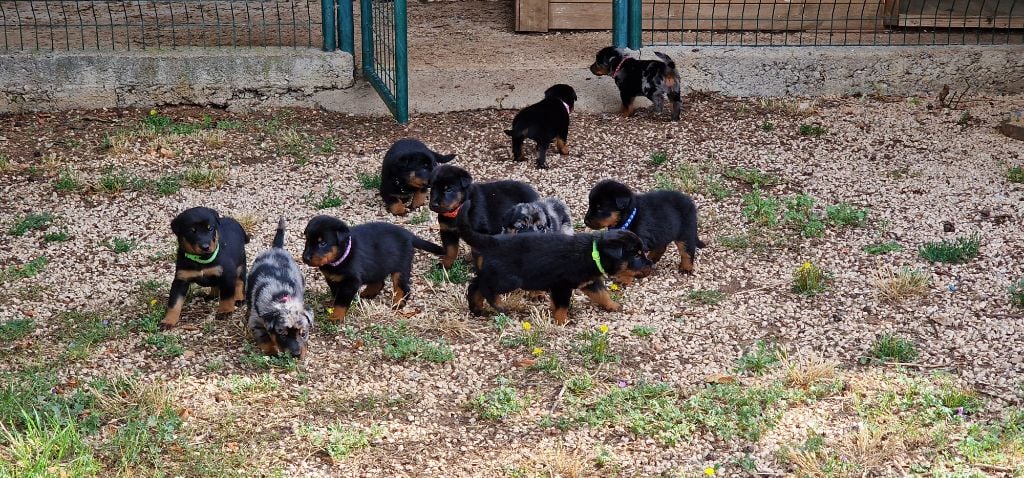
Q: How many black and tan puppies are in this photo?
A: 7